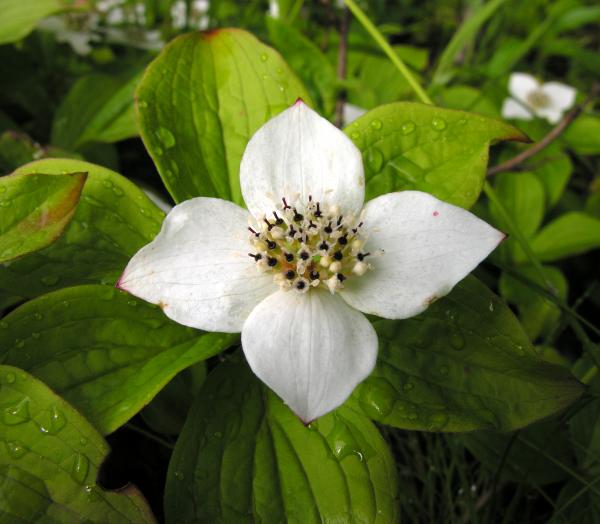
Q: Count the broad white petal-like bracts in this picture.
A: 4